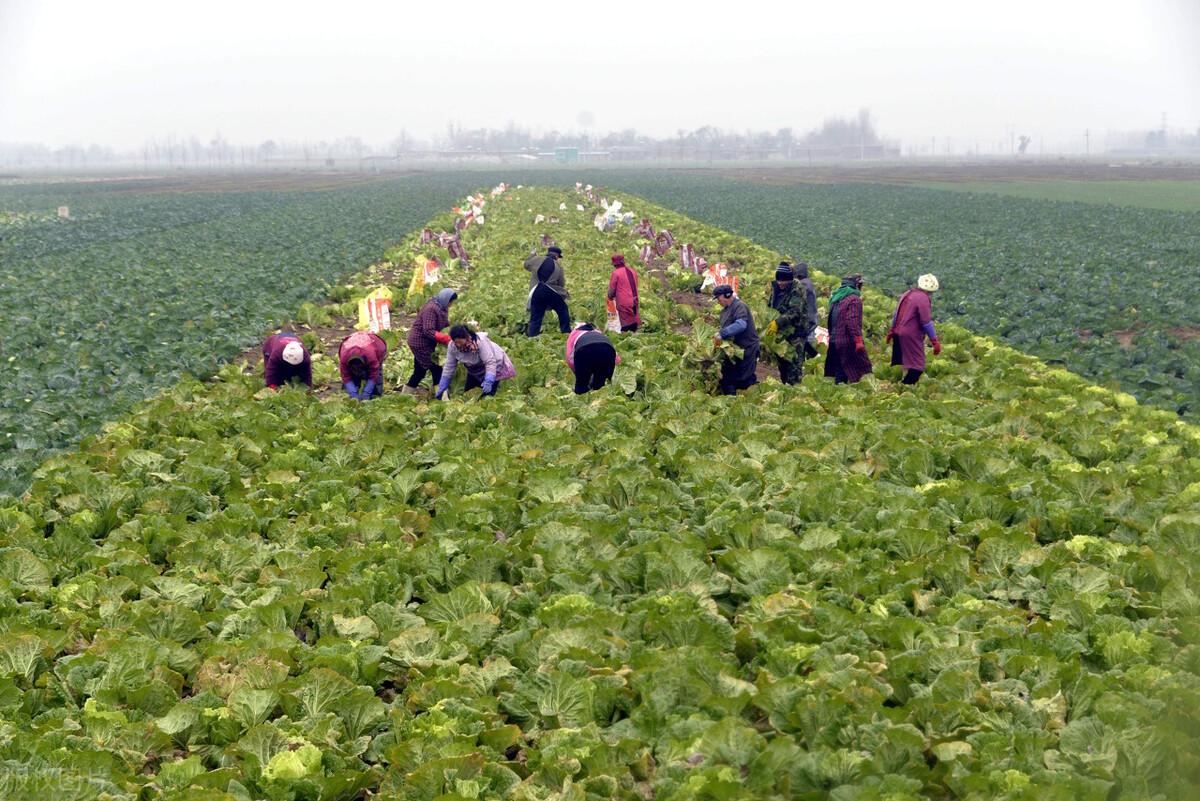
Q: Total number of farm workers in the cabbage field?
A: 12